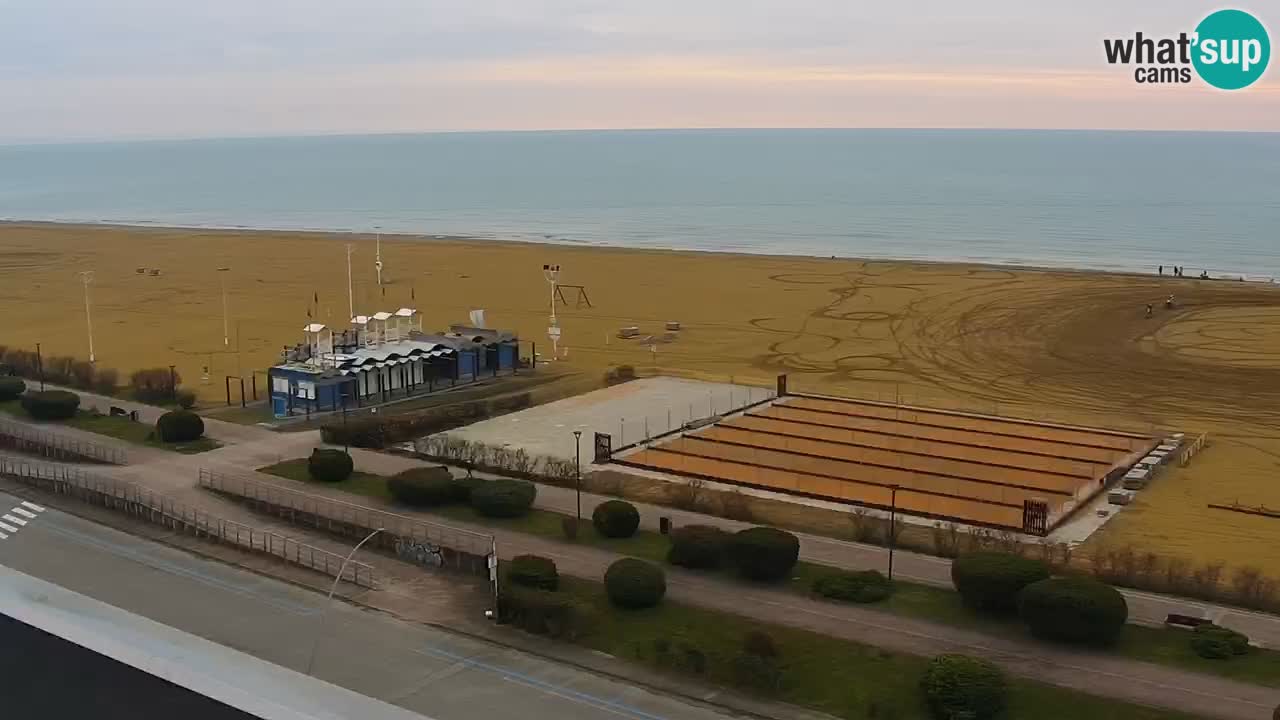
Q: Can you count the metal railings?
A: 3